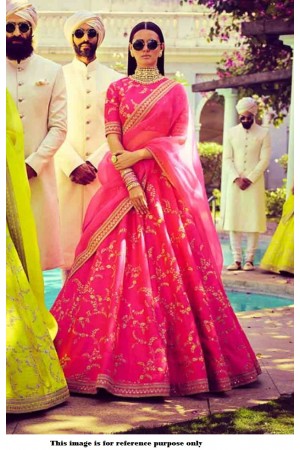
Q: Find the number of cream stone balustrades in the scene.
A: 1